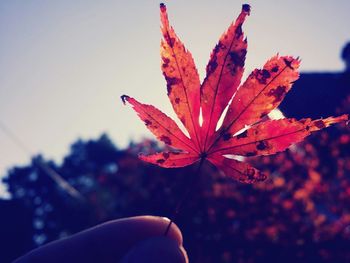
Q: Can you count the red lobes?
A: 7